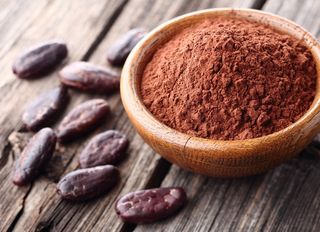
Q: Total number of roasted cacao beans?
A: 9